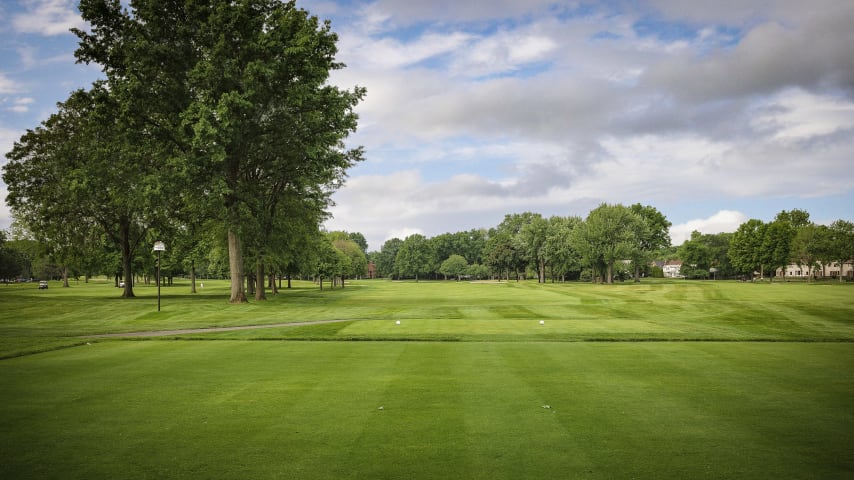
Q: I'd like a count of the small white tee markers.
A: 2